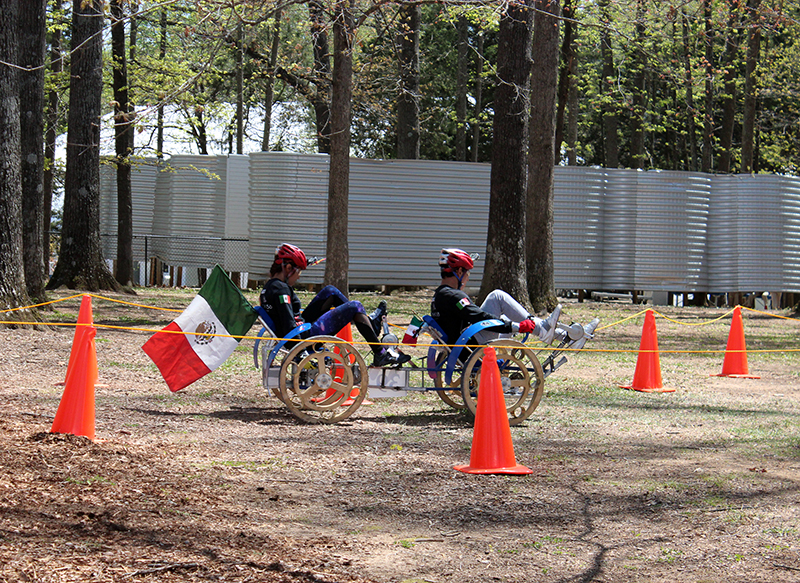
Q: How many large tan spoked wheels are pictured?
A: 4